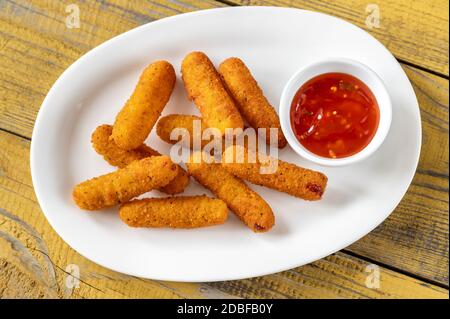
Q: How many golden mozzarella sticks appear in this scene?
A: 9